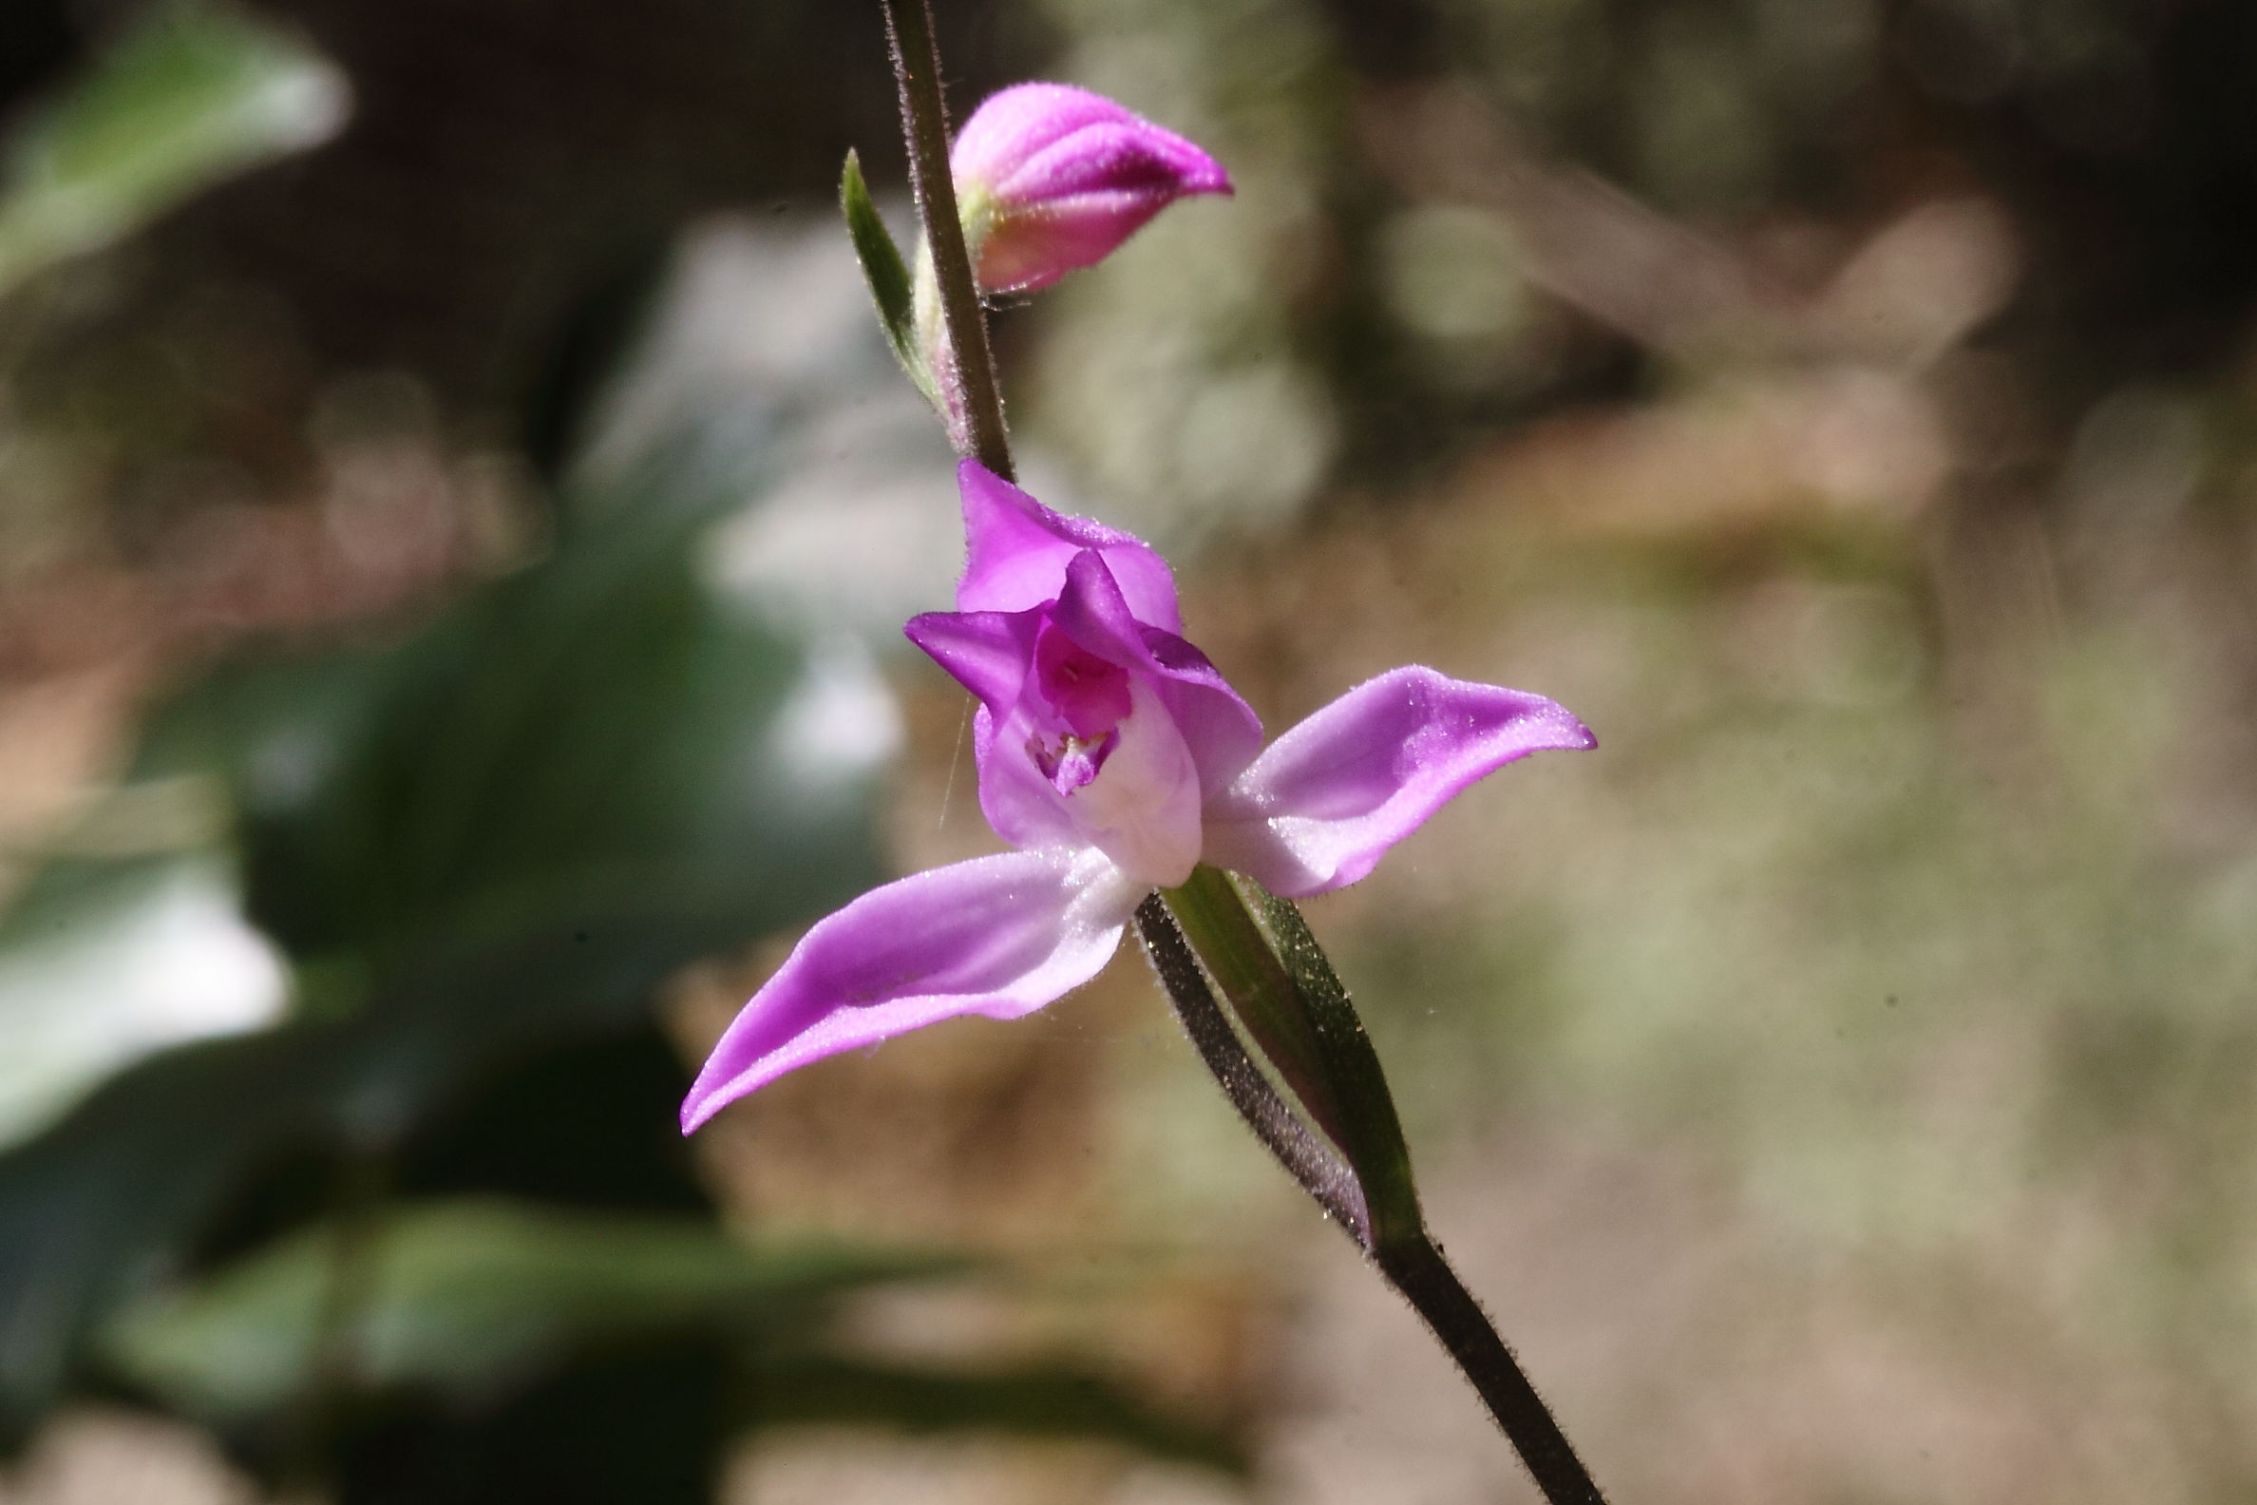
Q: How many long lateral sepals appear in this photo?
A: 2